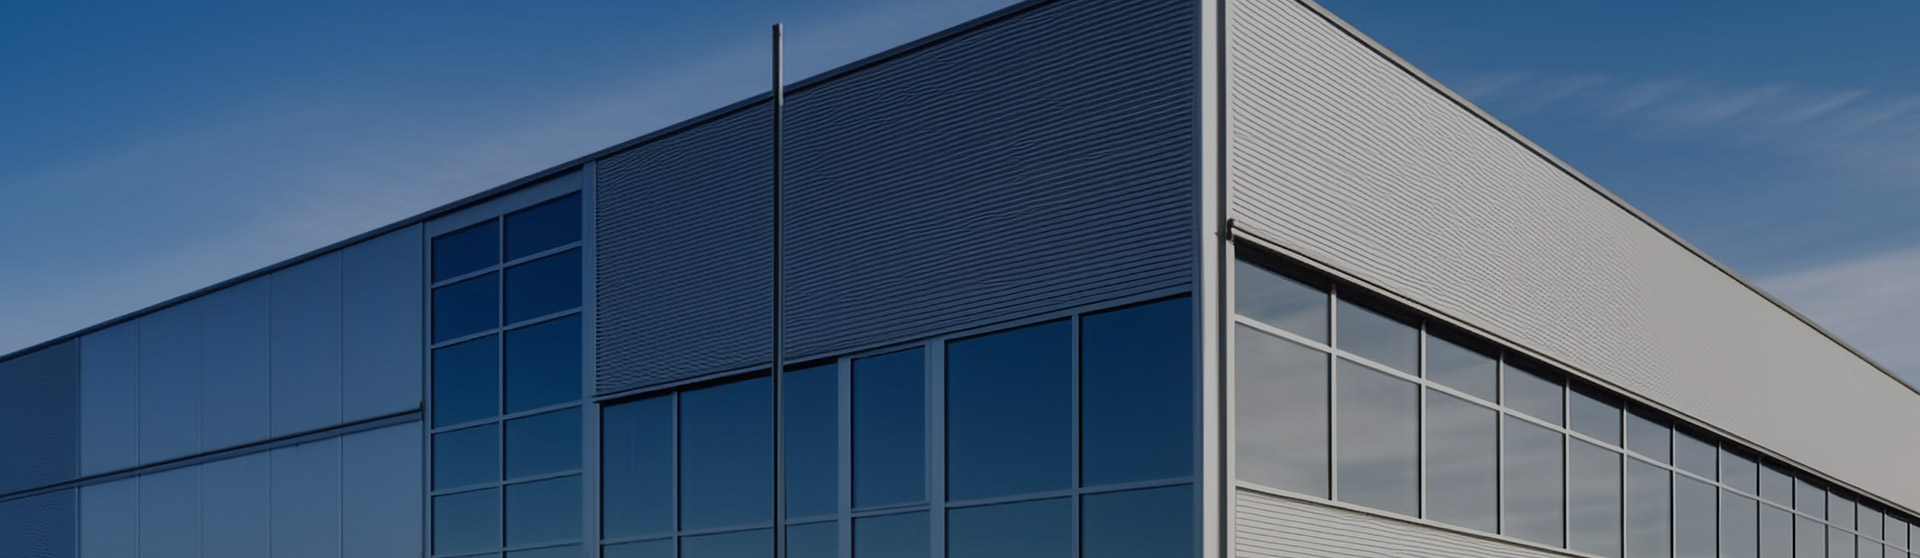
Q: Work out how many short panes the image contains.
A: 14